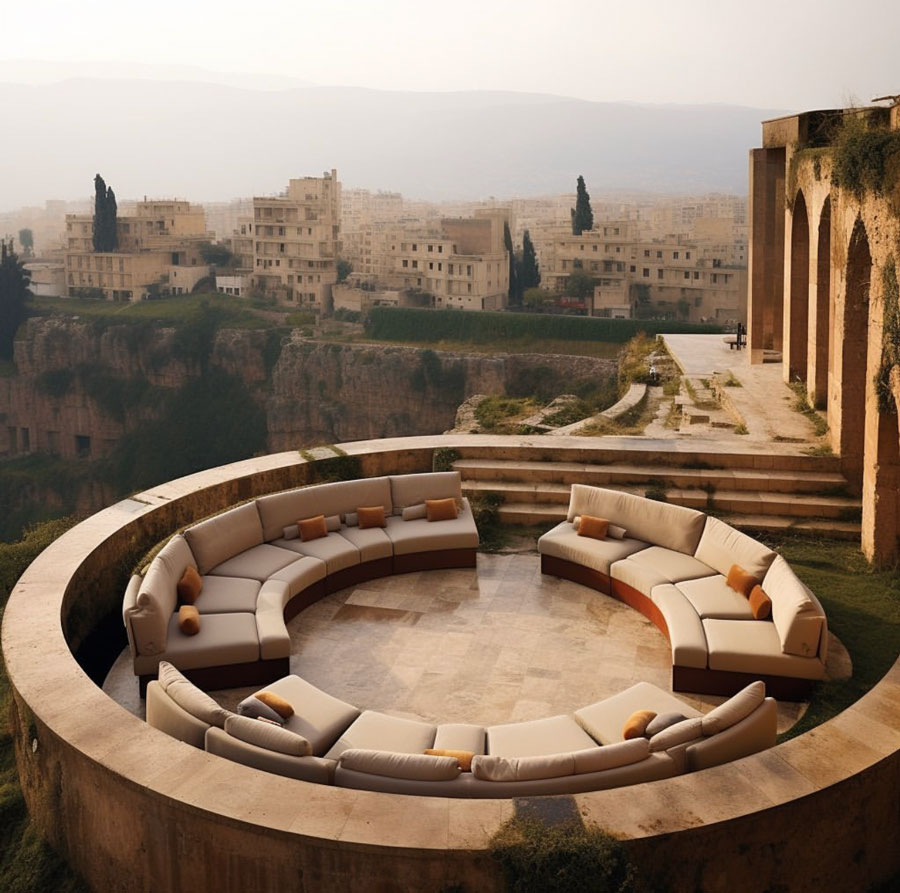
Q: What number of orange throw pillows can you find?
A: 11